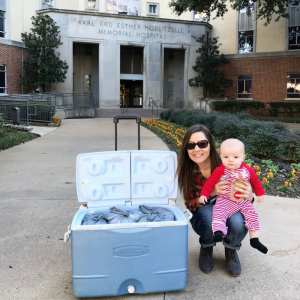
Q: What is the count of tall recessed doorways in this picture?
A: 3